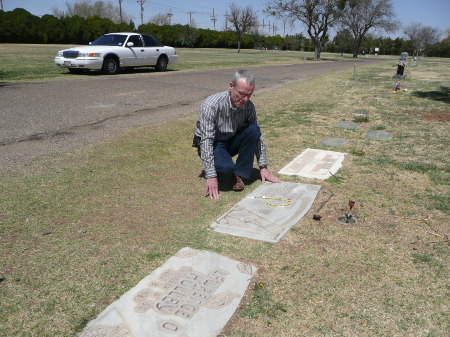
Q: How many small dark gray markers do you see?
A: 4